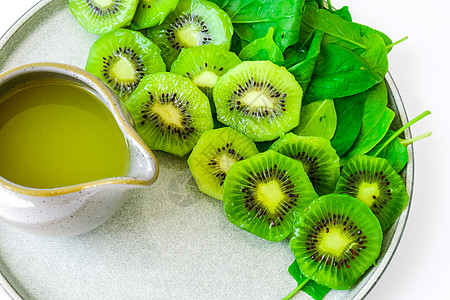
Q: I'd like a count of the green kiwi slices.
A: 12